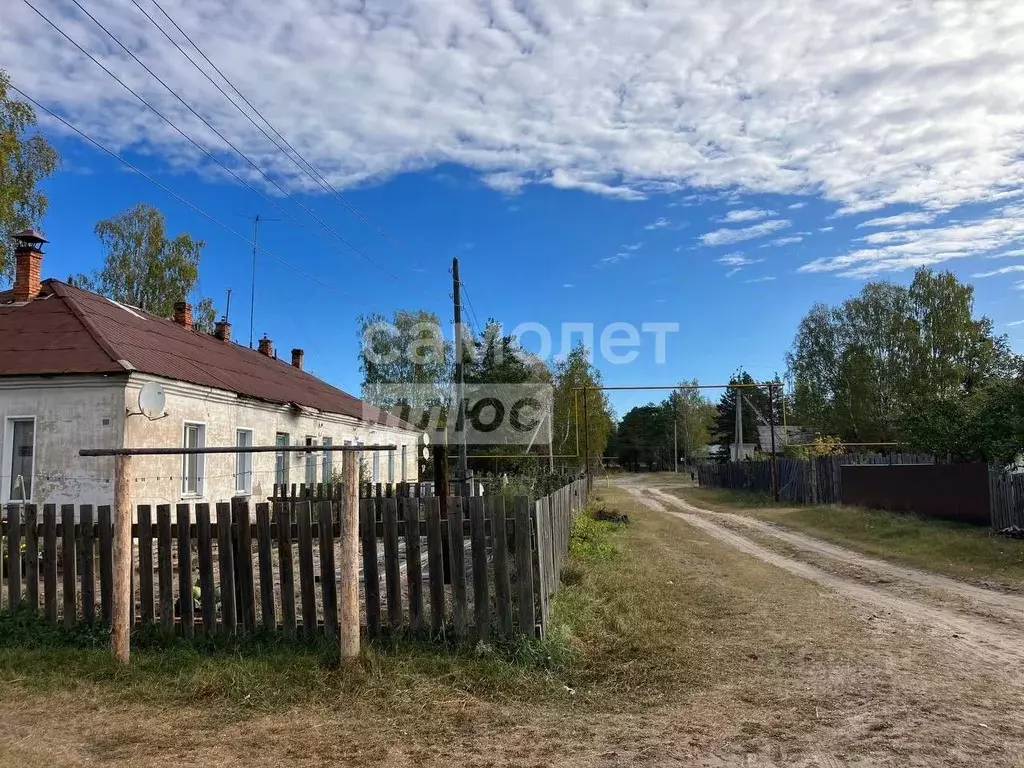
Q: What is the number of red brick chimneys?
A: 5